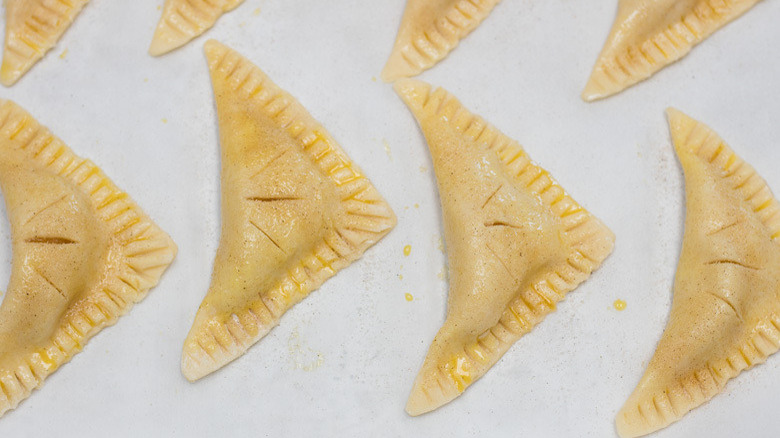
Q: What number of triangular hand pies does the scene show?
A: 8